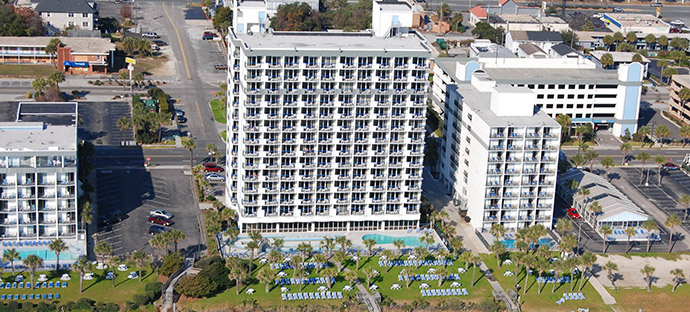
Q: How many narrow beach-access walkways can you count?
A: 4